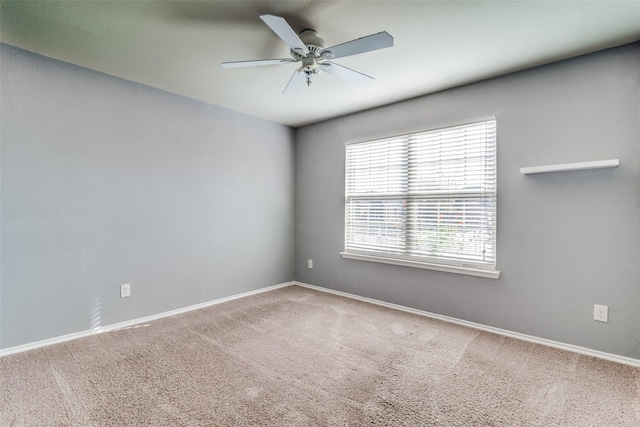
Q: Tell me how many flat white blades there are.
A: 5